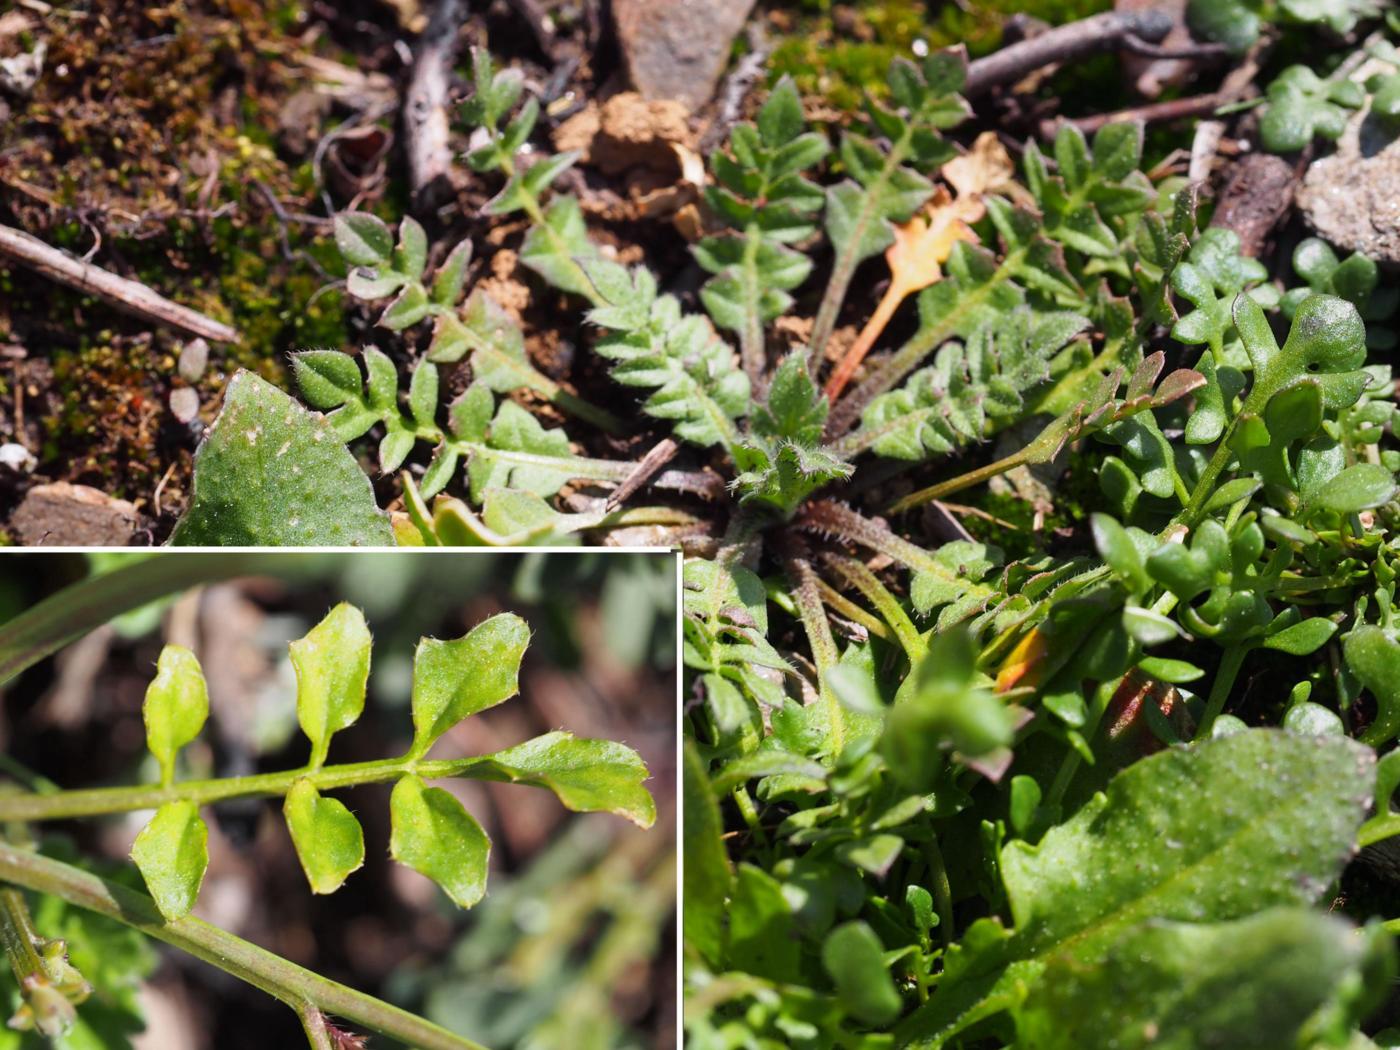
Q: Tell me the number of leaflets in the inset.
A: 7